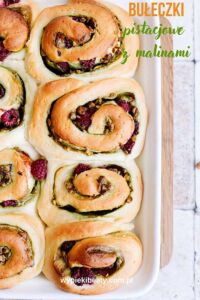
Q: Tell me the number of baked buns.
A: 8